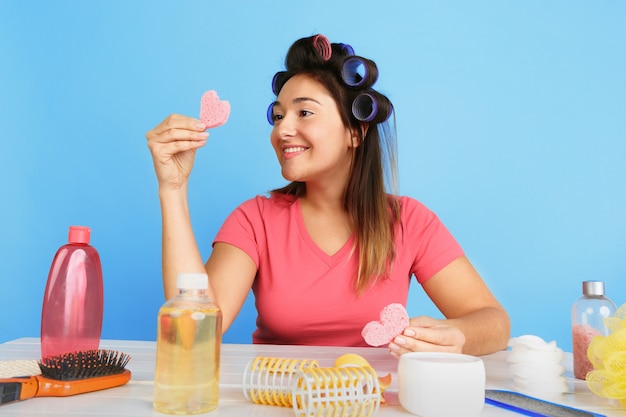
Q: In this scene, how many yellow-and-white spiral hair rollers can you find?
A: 2